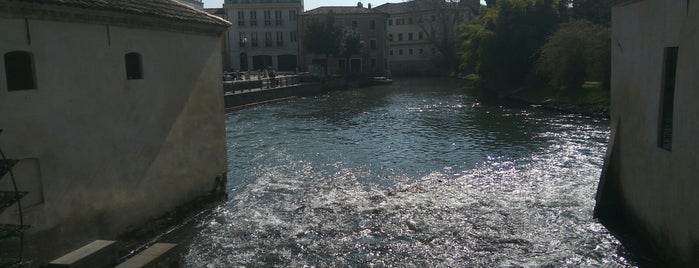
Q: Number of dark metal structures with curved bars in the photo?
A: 1